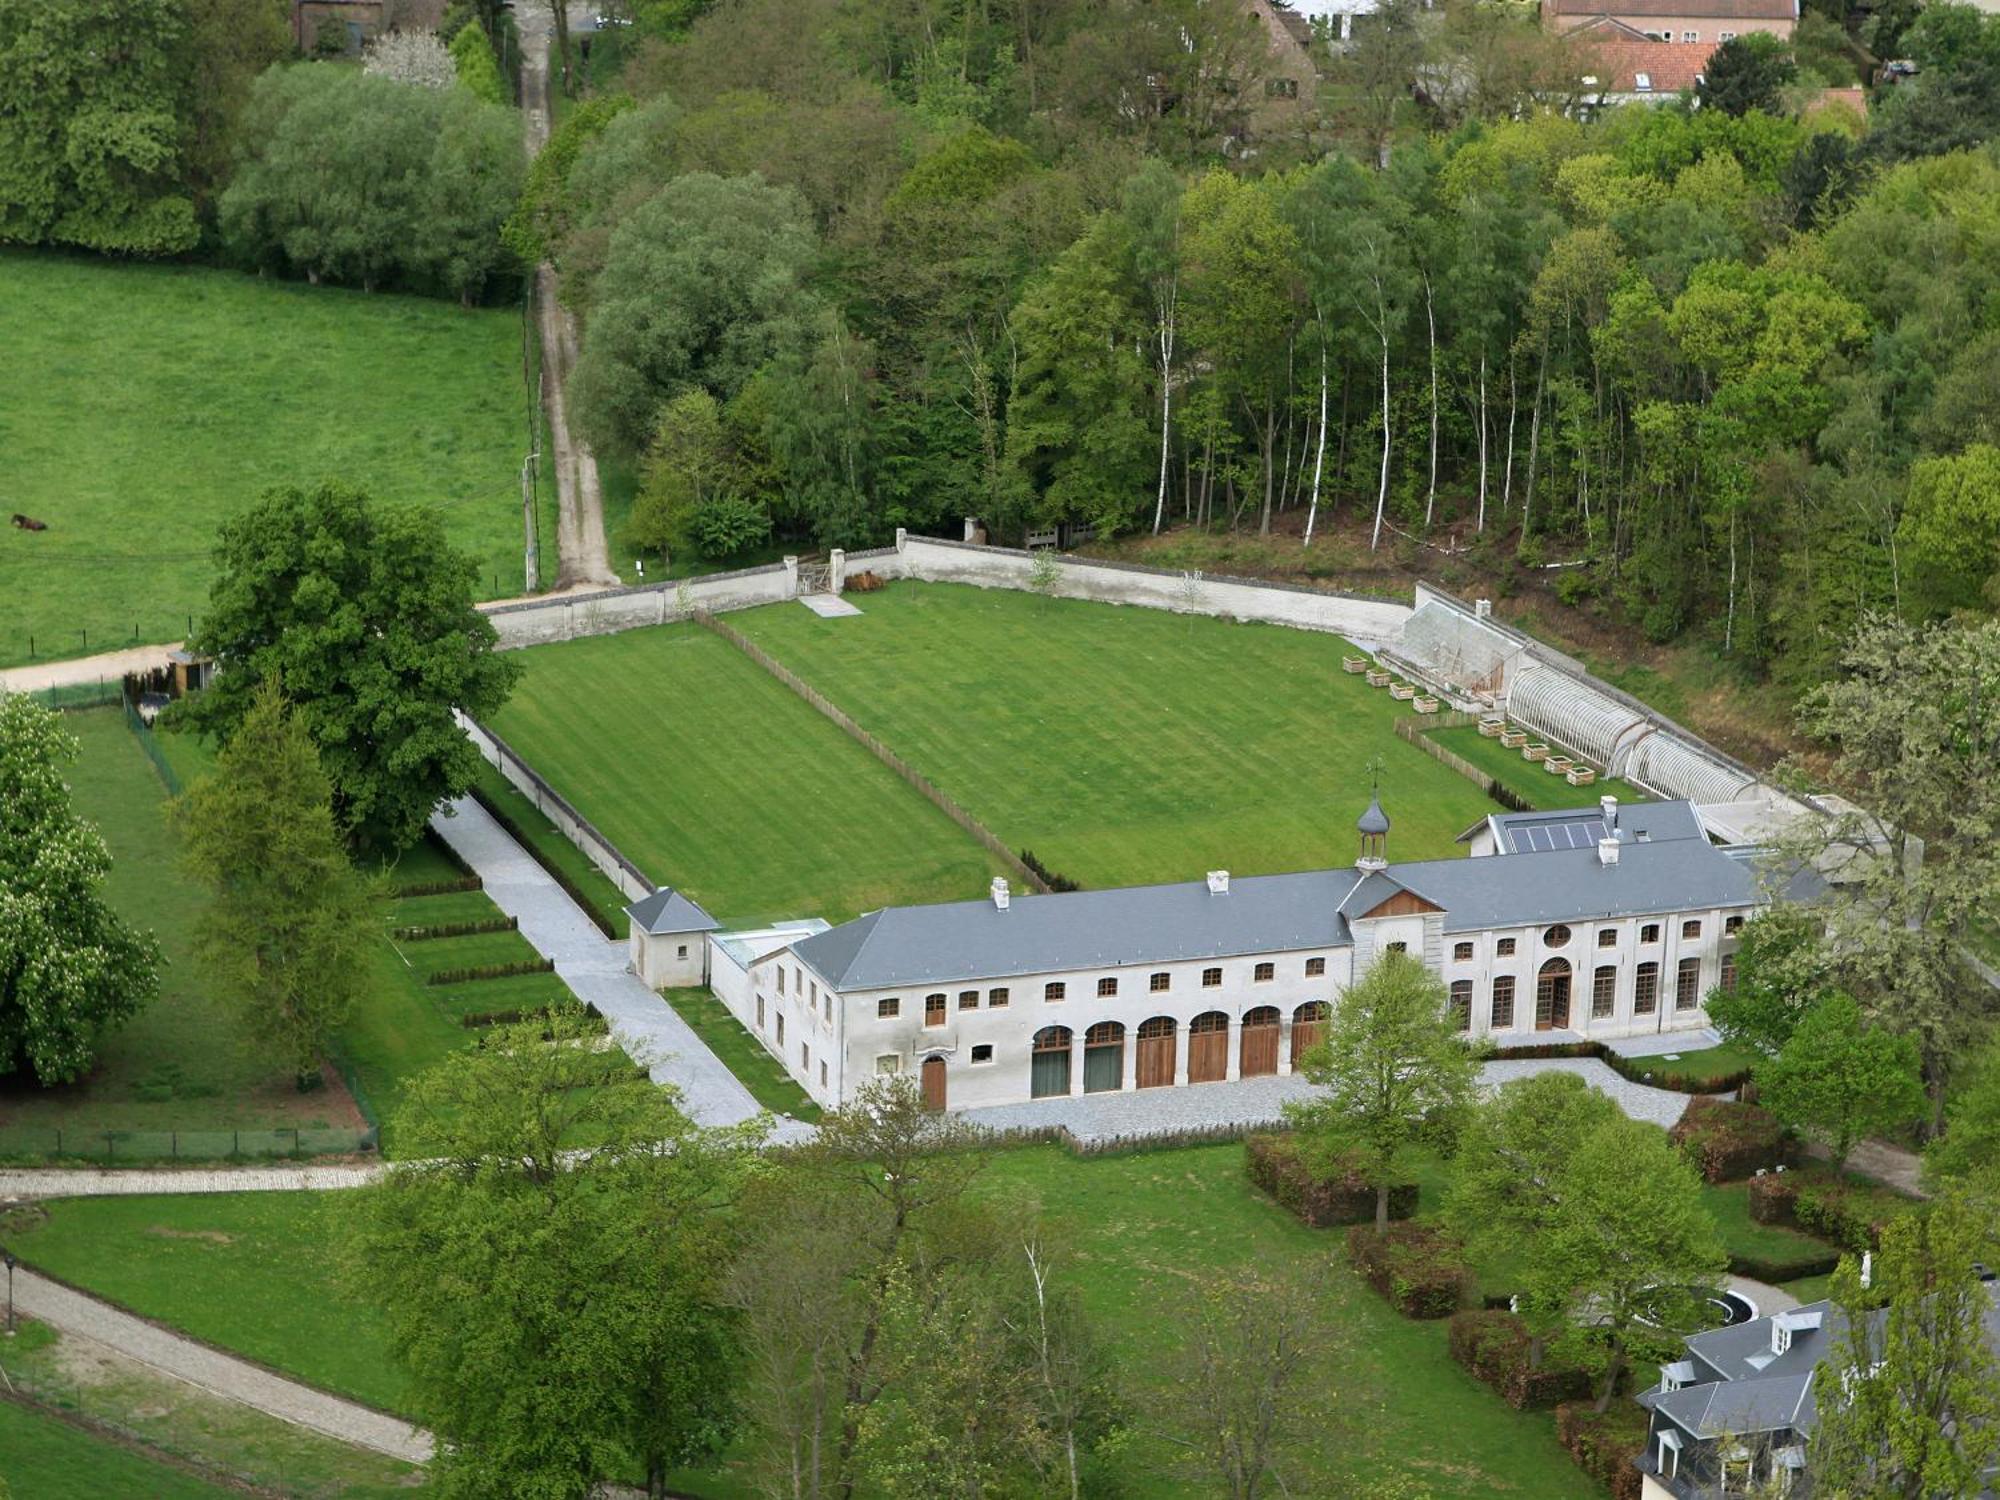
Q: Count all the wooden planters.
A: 9